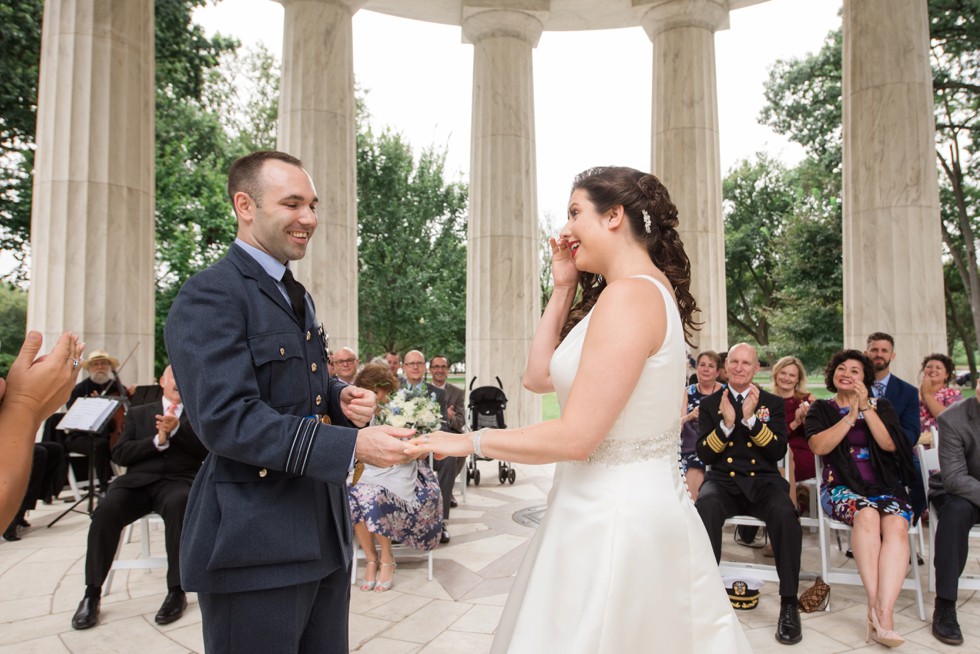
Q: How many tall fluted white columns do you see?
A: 5